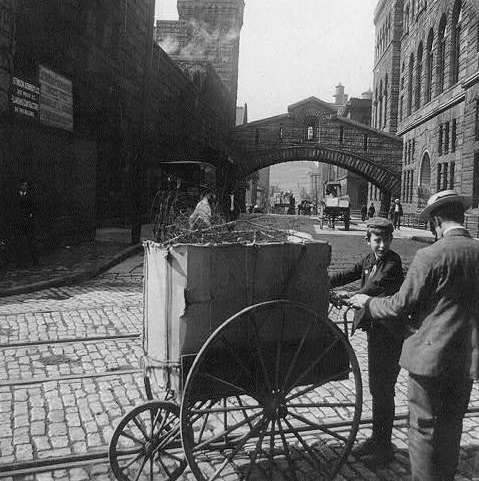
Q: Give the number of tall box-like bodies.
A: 1